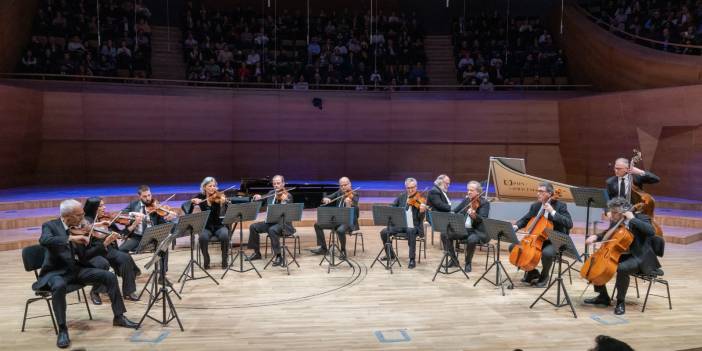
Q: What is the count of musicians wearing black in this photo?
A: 12